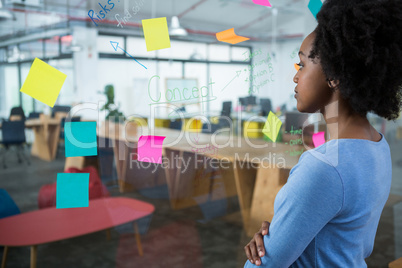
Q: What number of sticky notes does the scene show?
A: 11